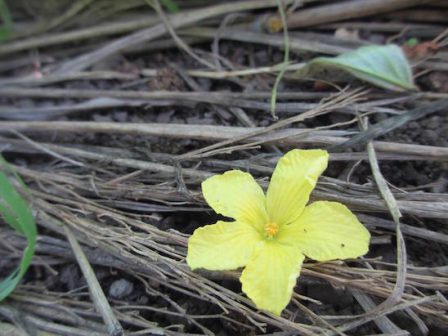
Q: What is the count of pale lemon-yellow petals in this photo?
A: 5